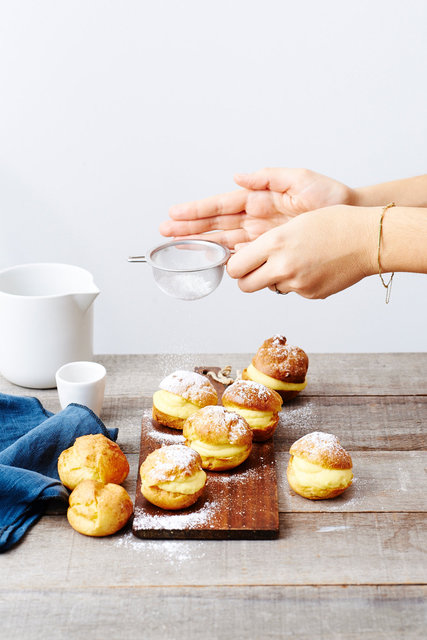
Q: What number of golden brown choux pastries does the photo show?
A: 8